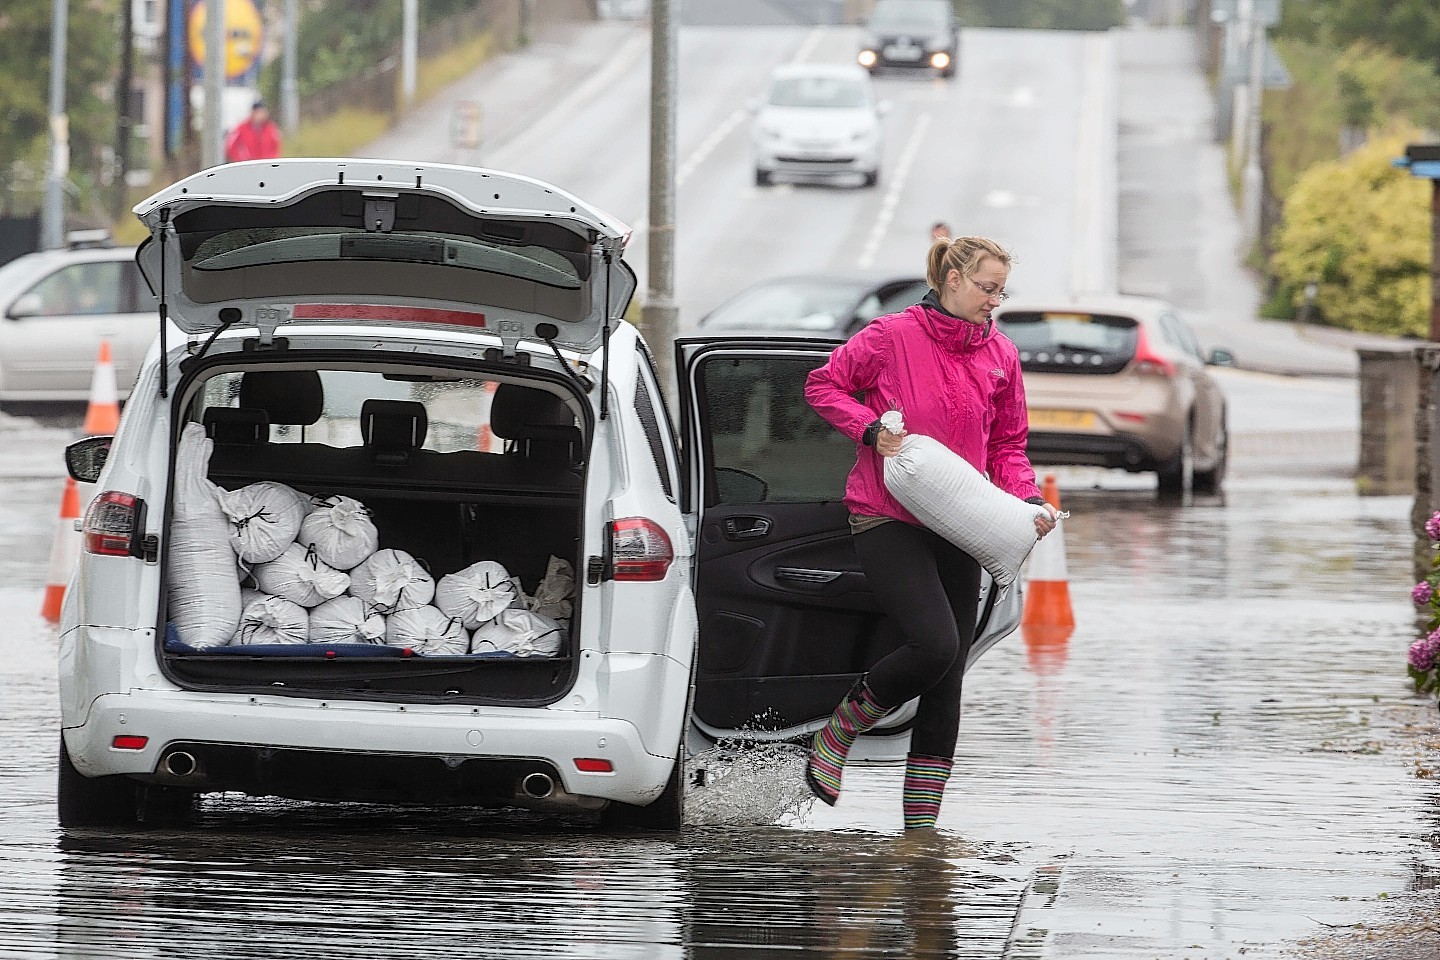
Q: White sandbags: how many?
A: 11